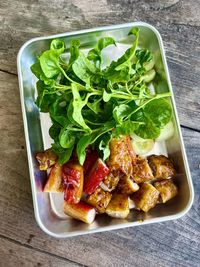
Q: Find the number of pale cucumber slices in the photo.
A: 4